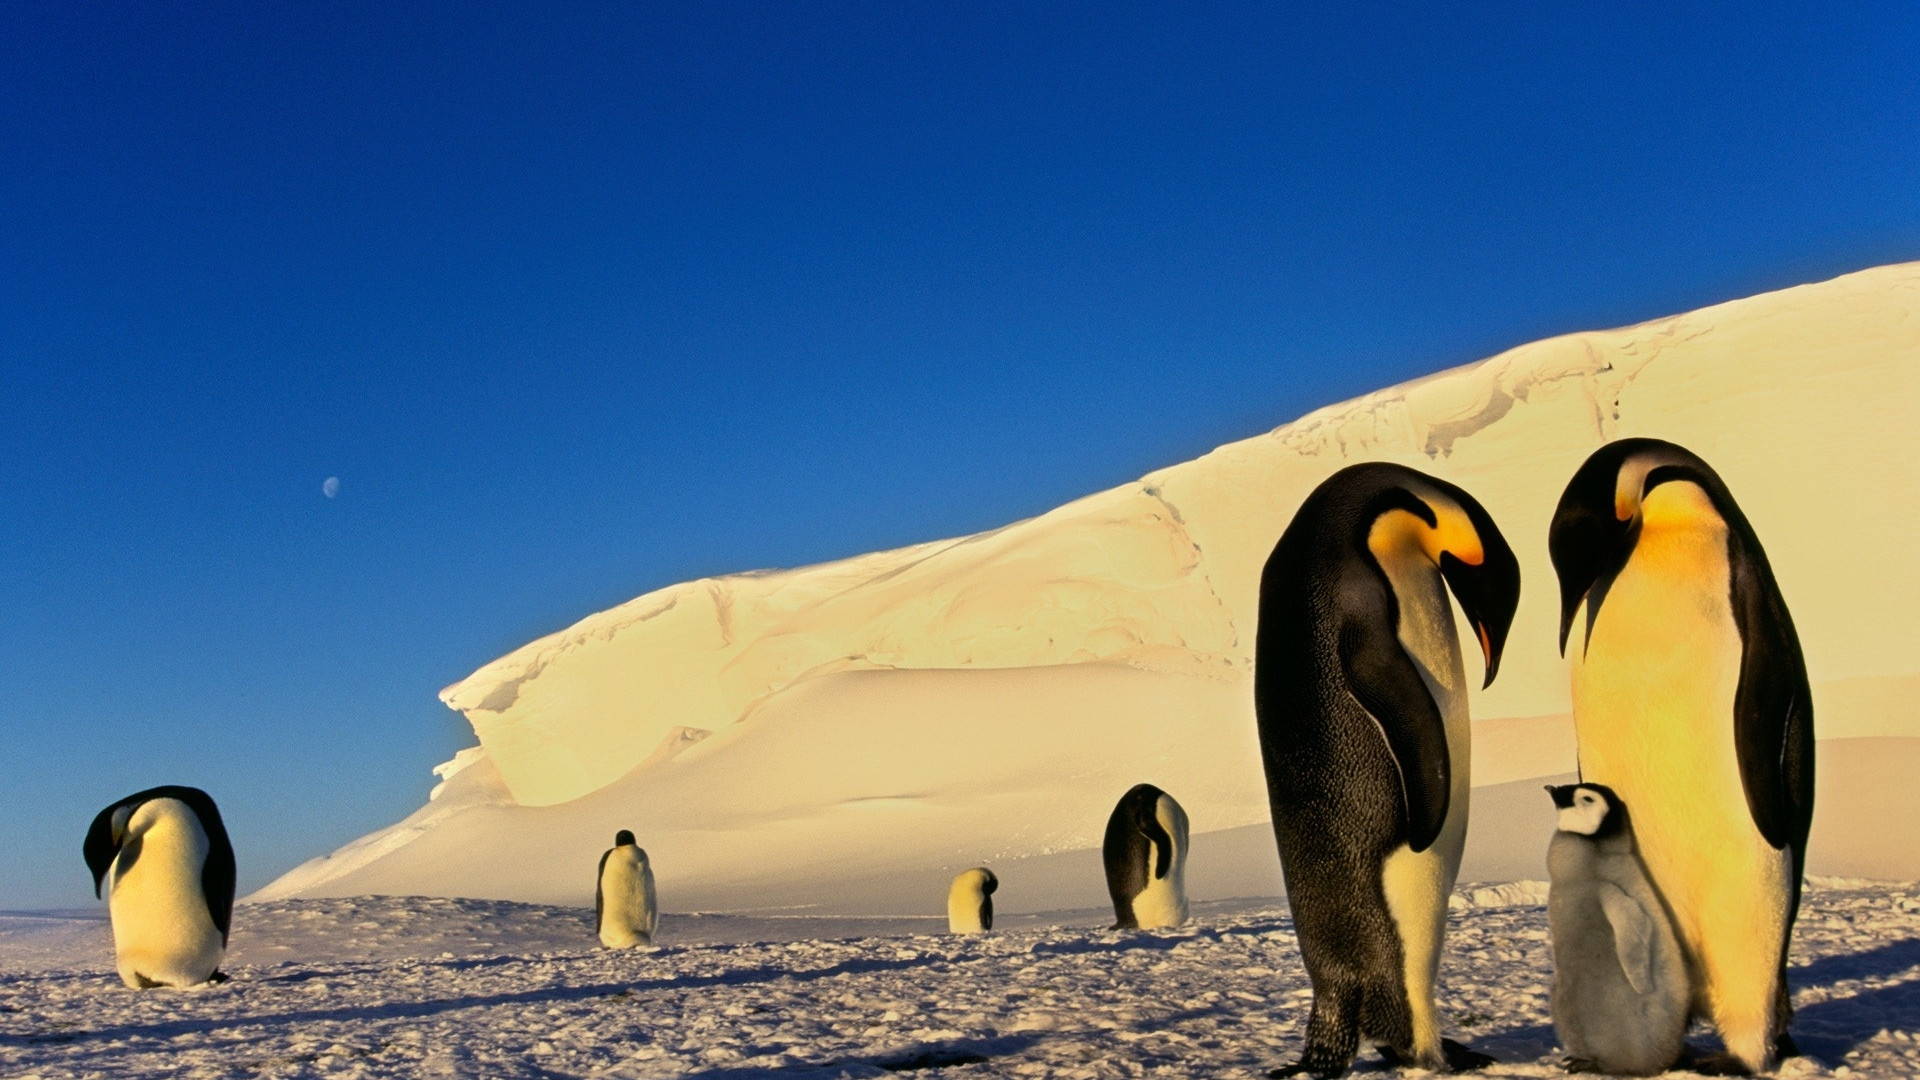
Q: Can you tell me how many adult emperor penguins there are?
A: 6